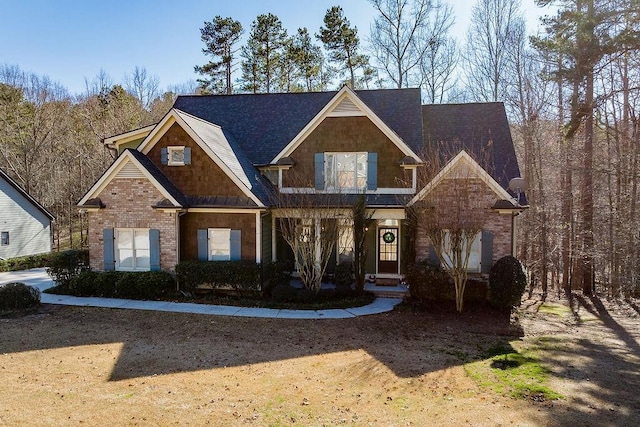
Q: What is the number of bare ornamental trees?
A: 2